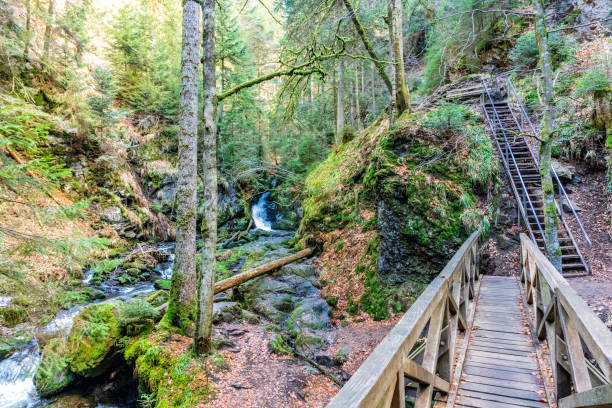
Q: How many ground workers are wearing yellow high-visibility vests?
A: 0